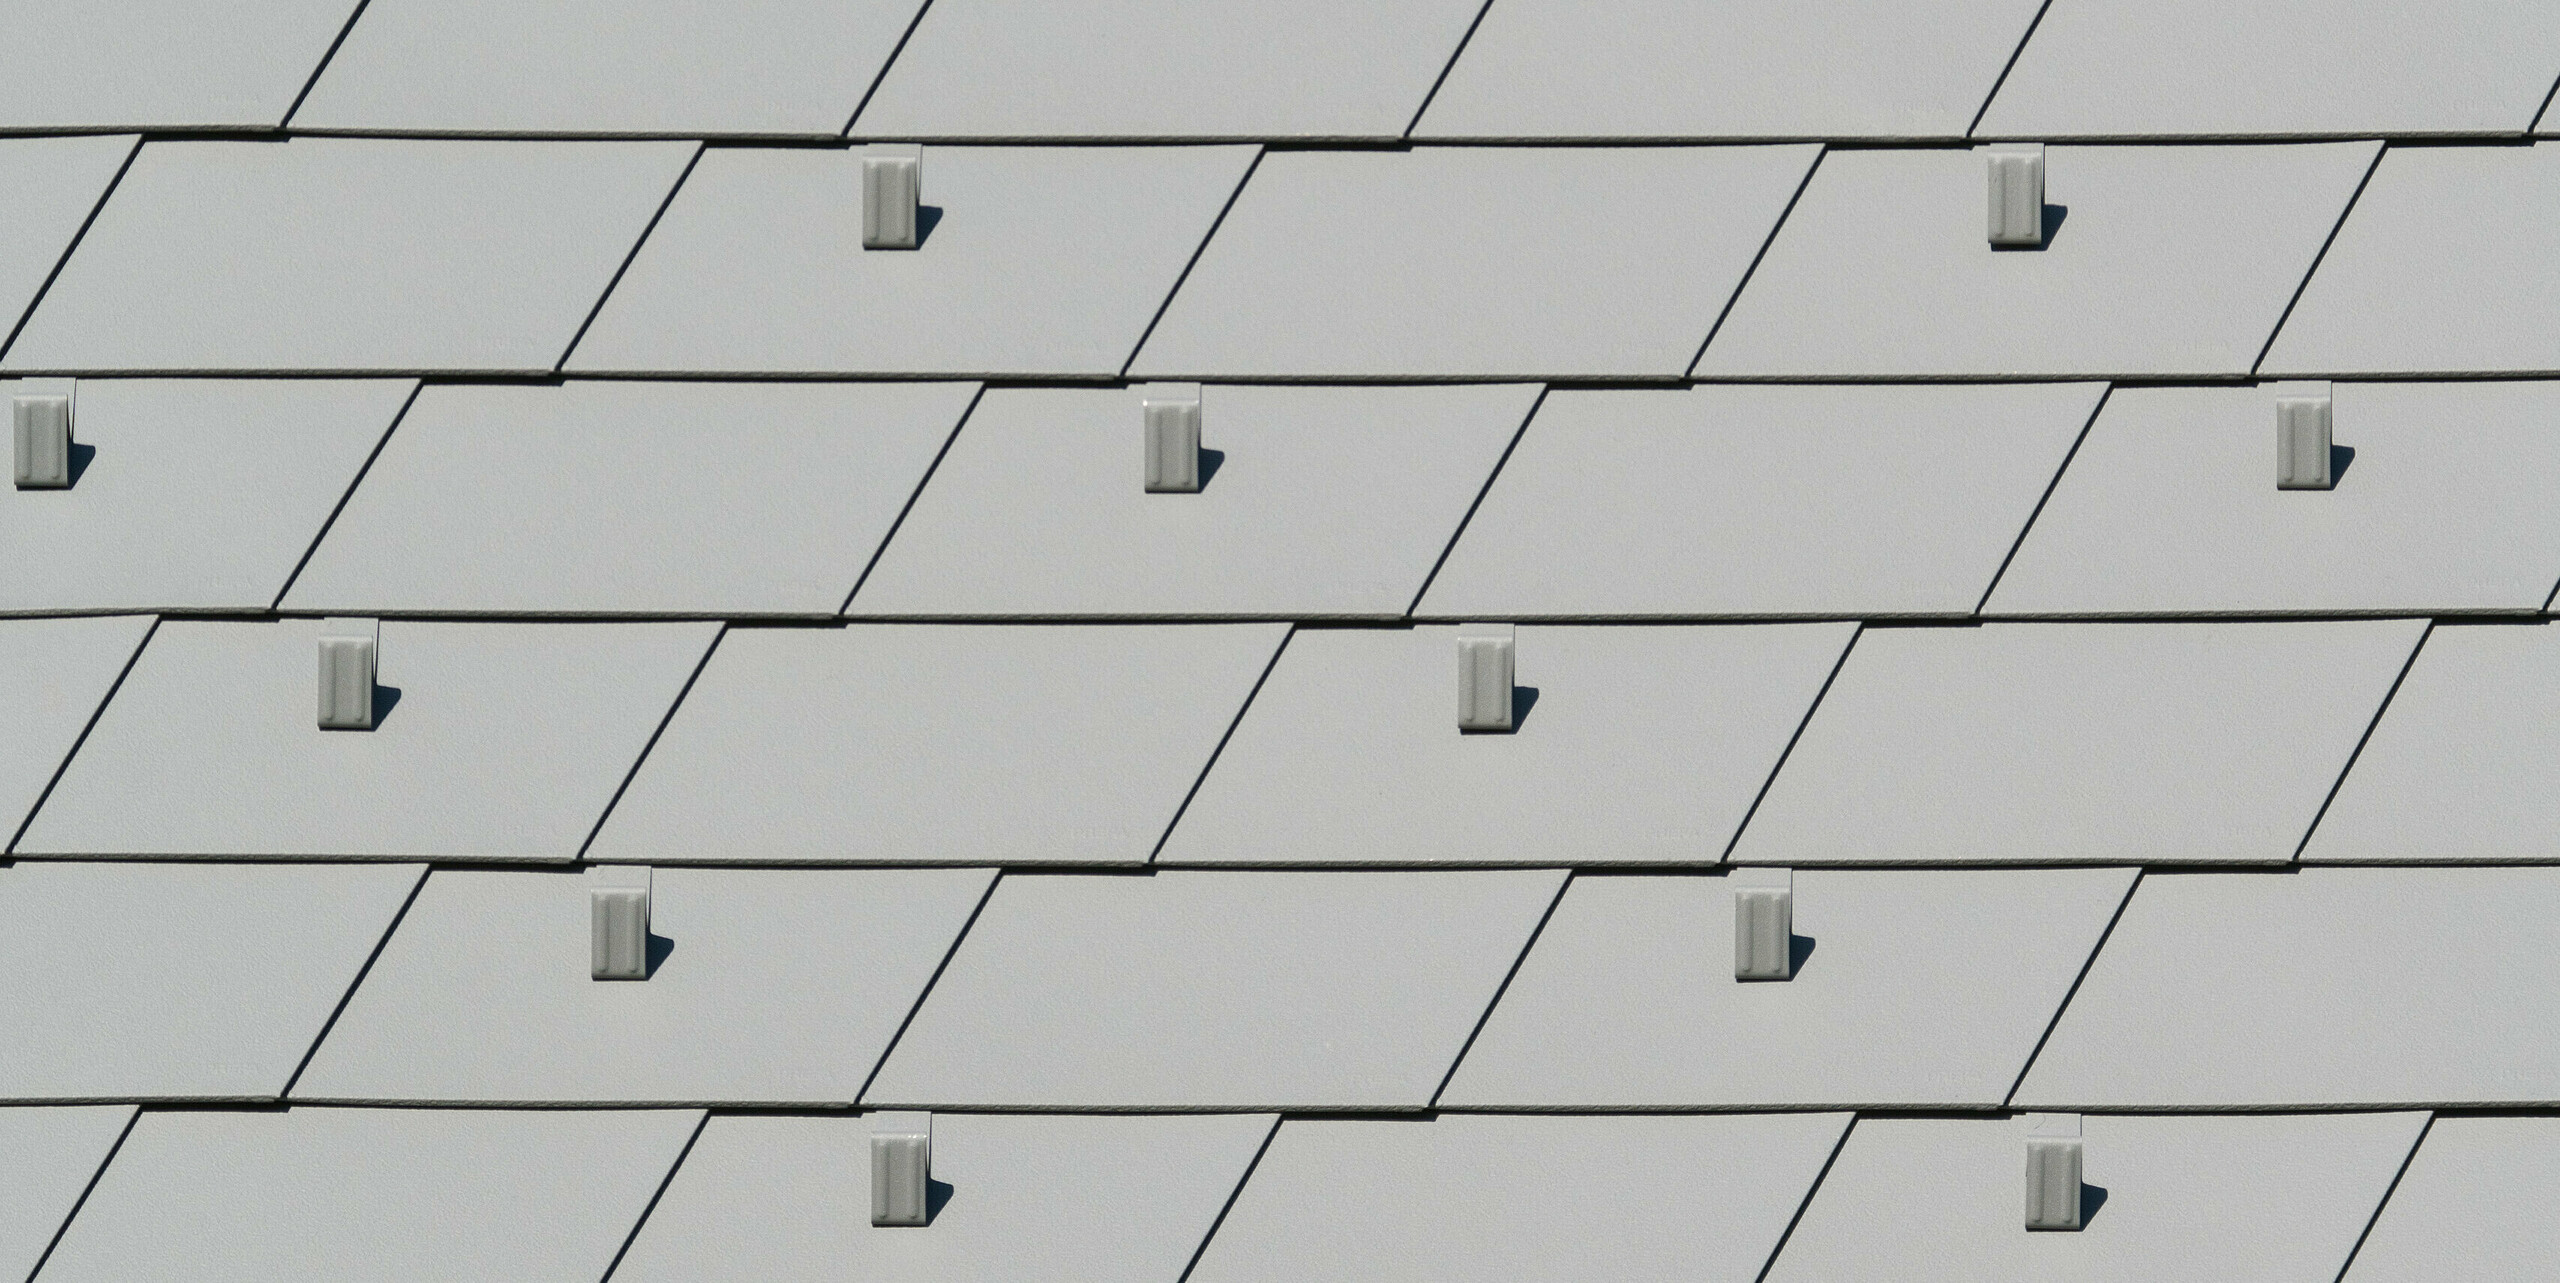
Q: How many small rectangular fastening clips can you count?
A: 11